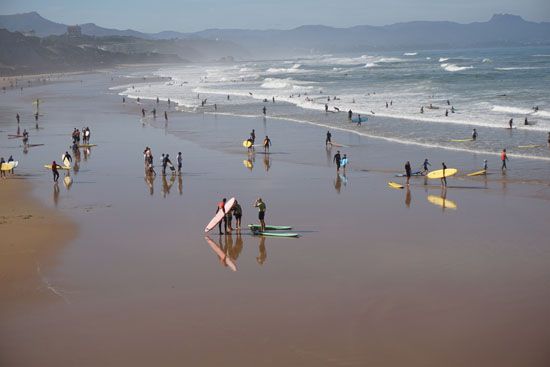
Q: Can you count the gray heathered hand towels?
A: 0